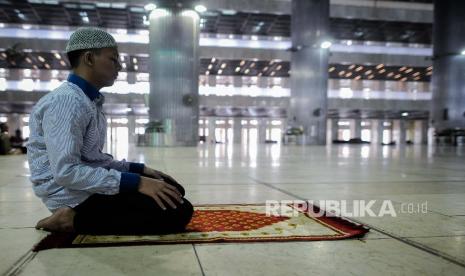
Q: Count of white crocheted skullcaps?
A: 1